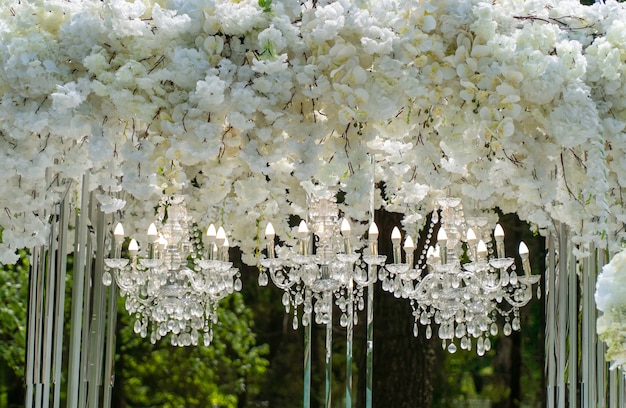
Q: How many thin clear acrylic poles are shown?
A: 4